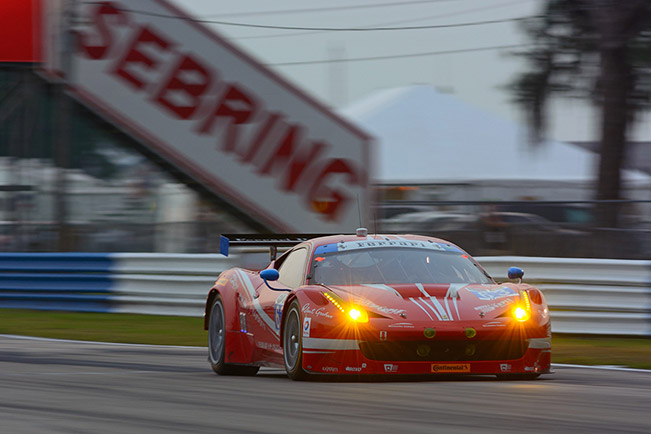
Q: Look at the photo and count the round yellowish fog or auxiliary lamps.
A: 4